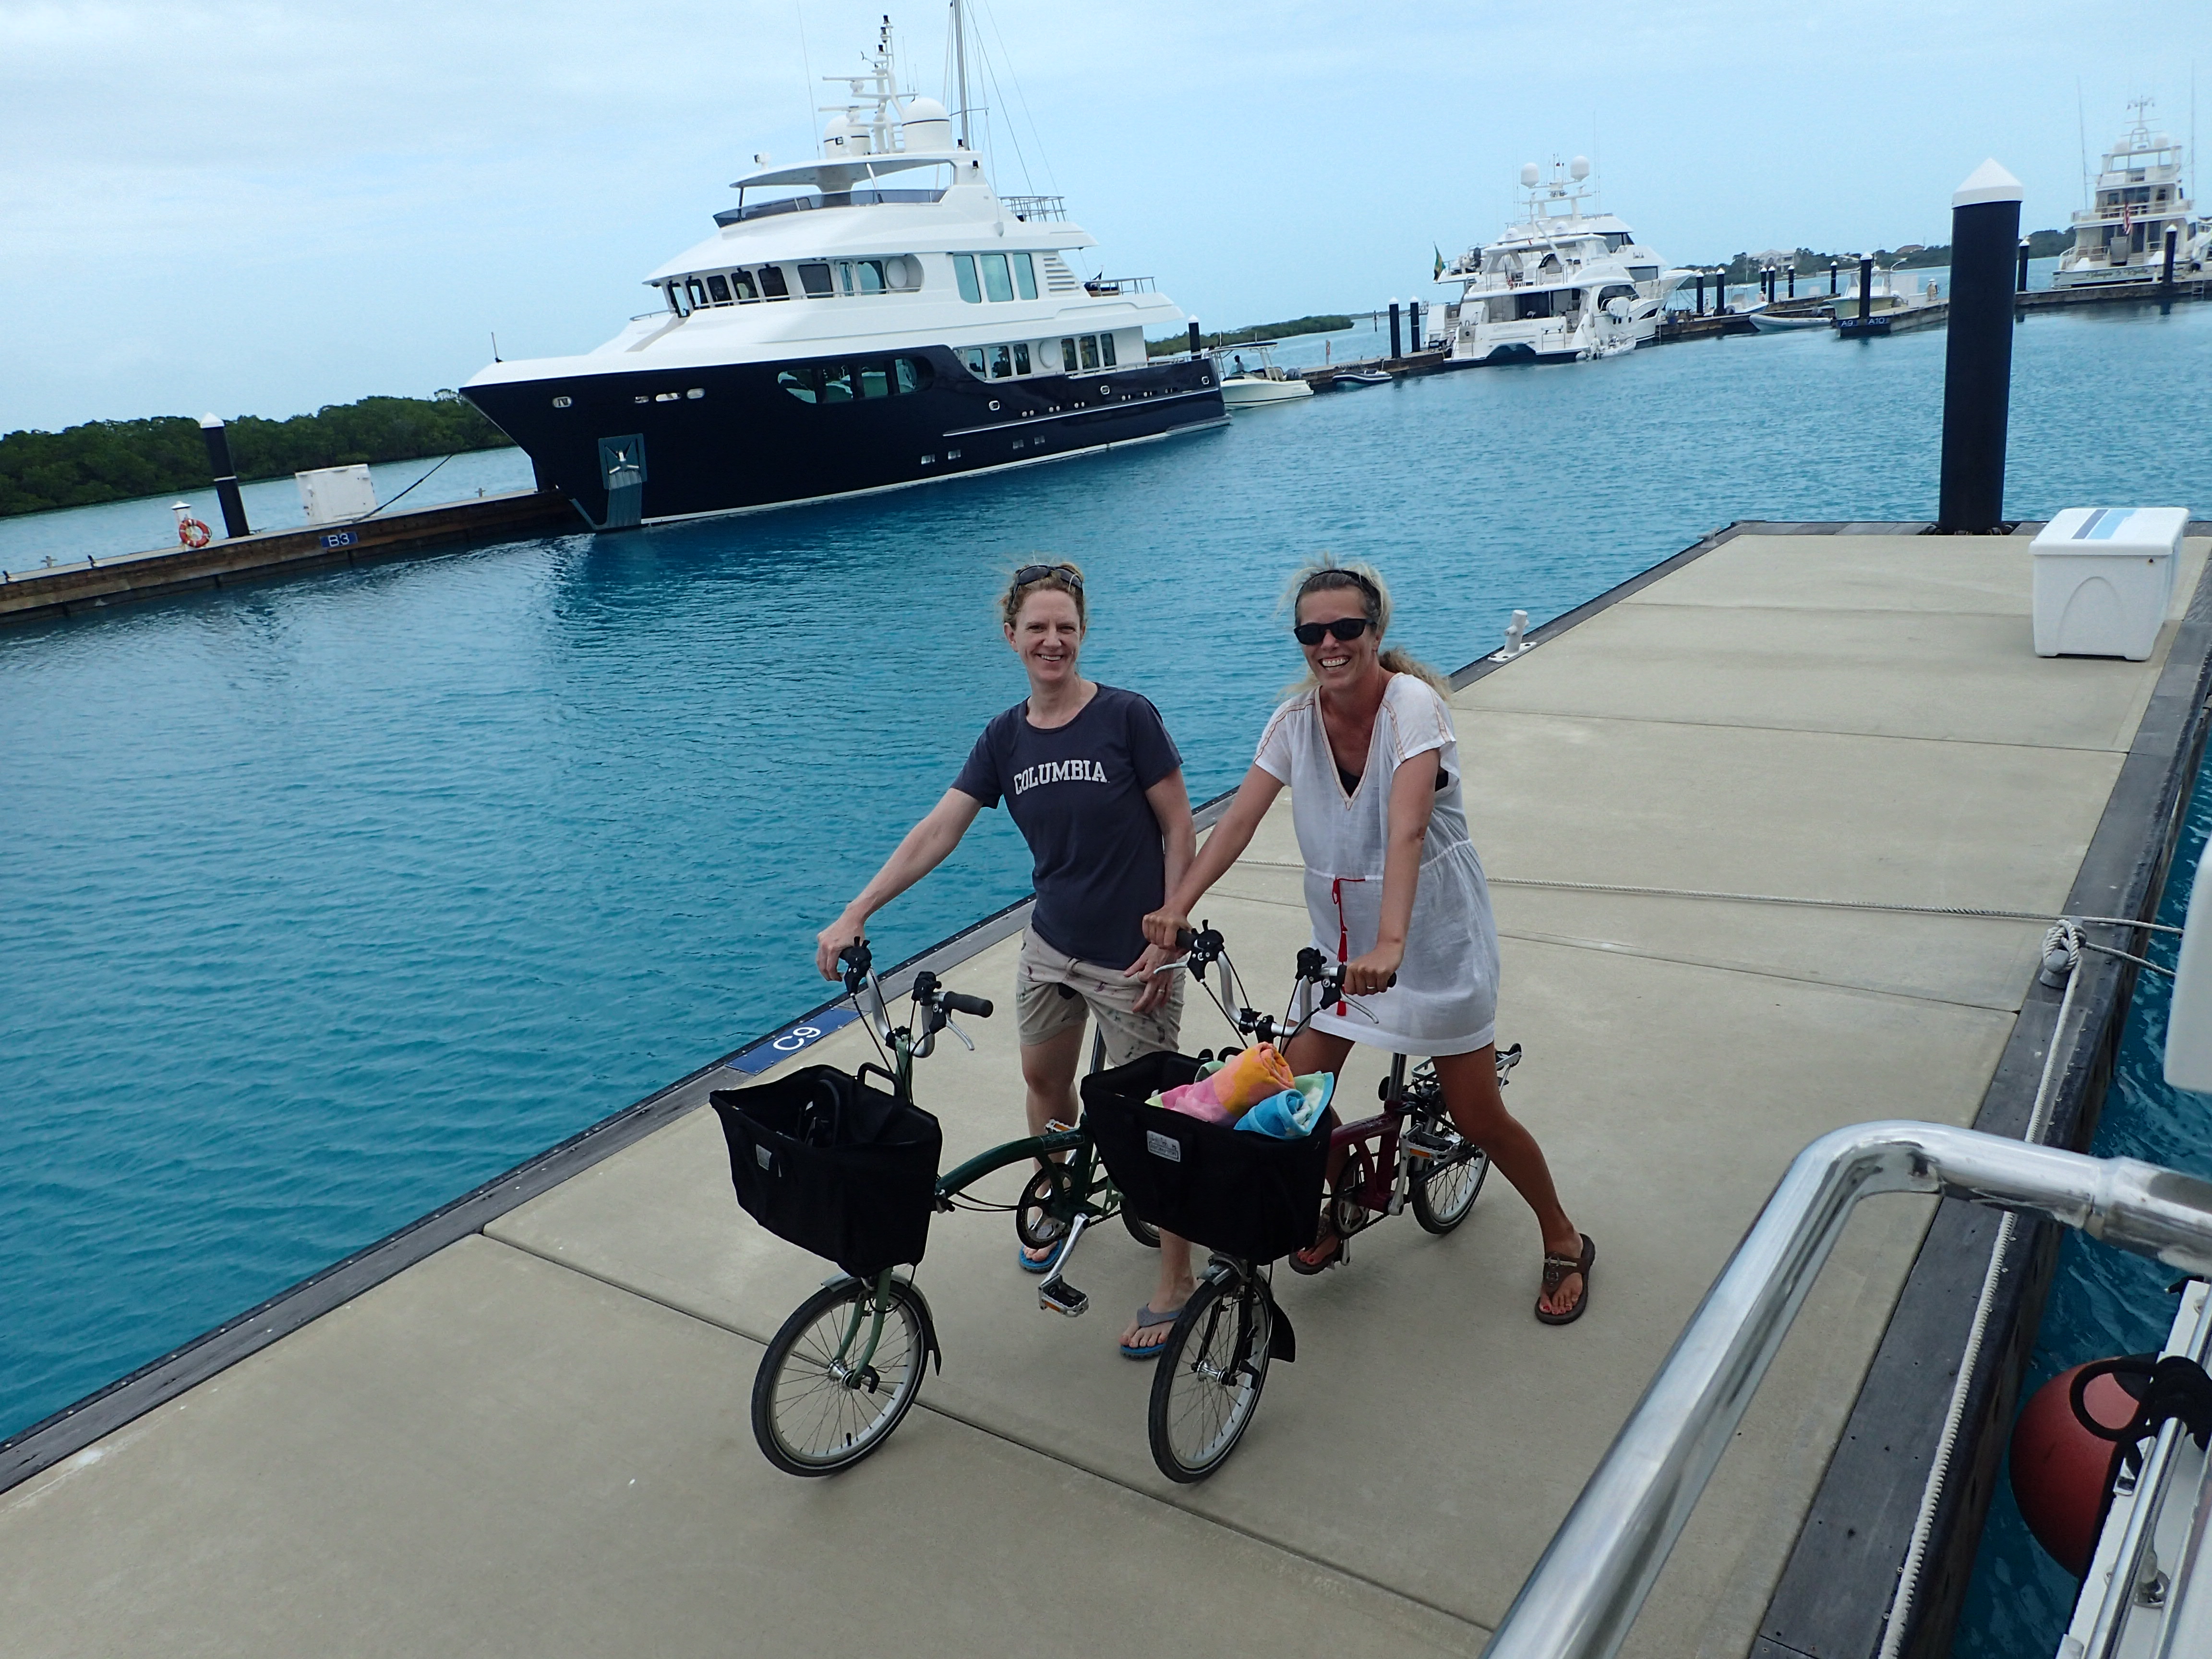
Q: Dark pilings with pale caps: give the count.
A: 14